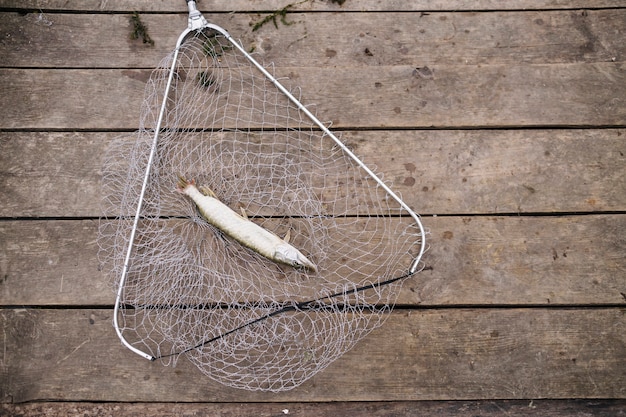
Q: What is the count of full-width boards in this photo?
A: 5